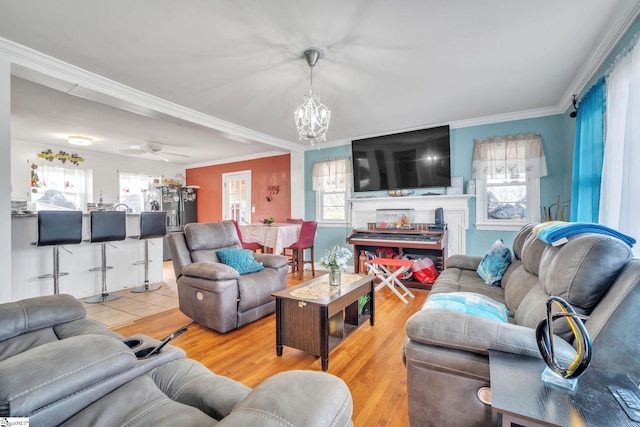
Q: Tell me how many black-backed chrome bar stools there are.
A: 3